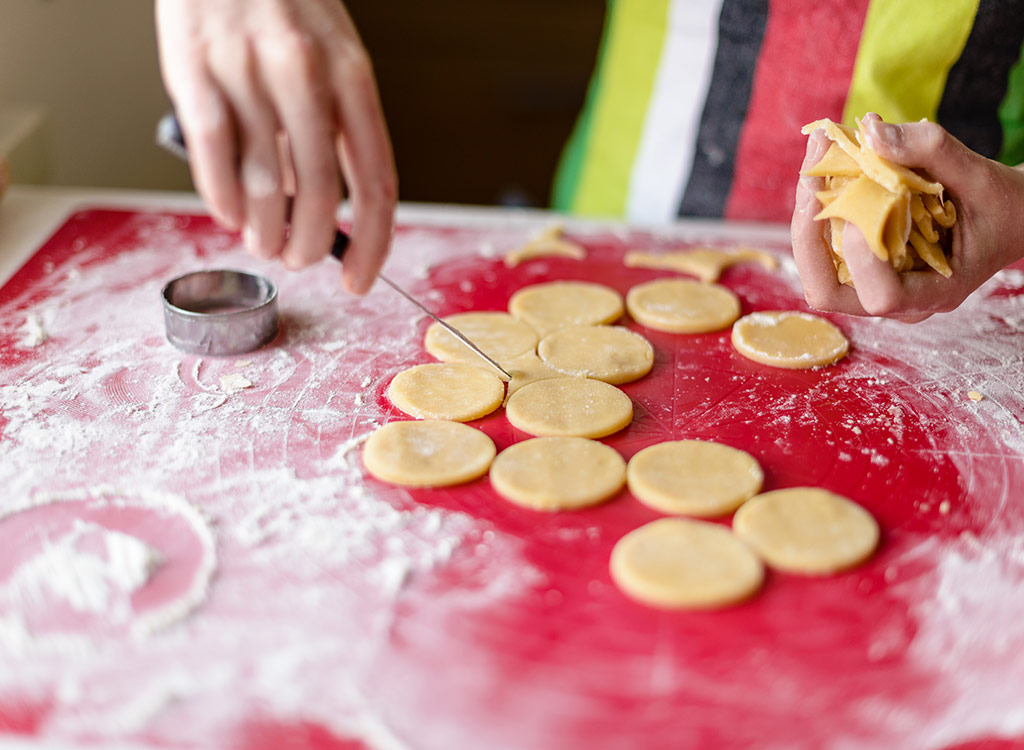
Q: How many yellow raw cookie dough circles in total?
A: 12